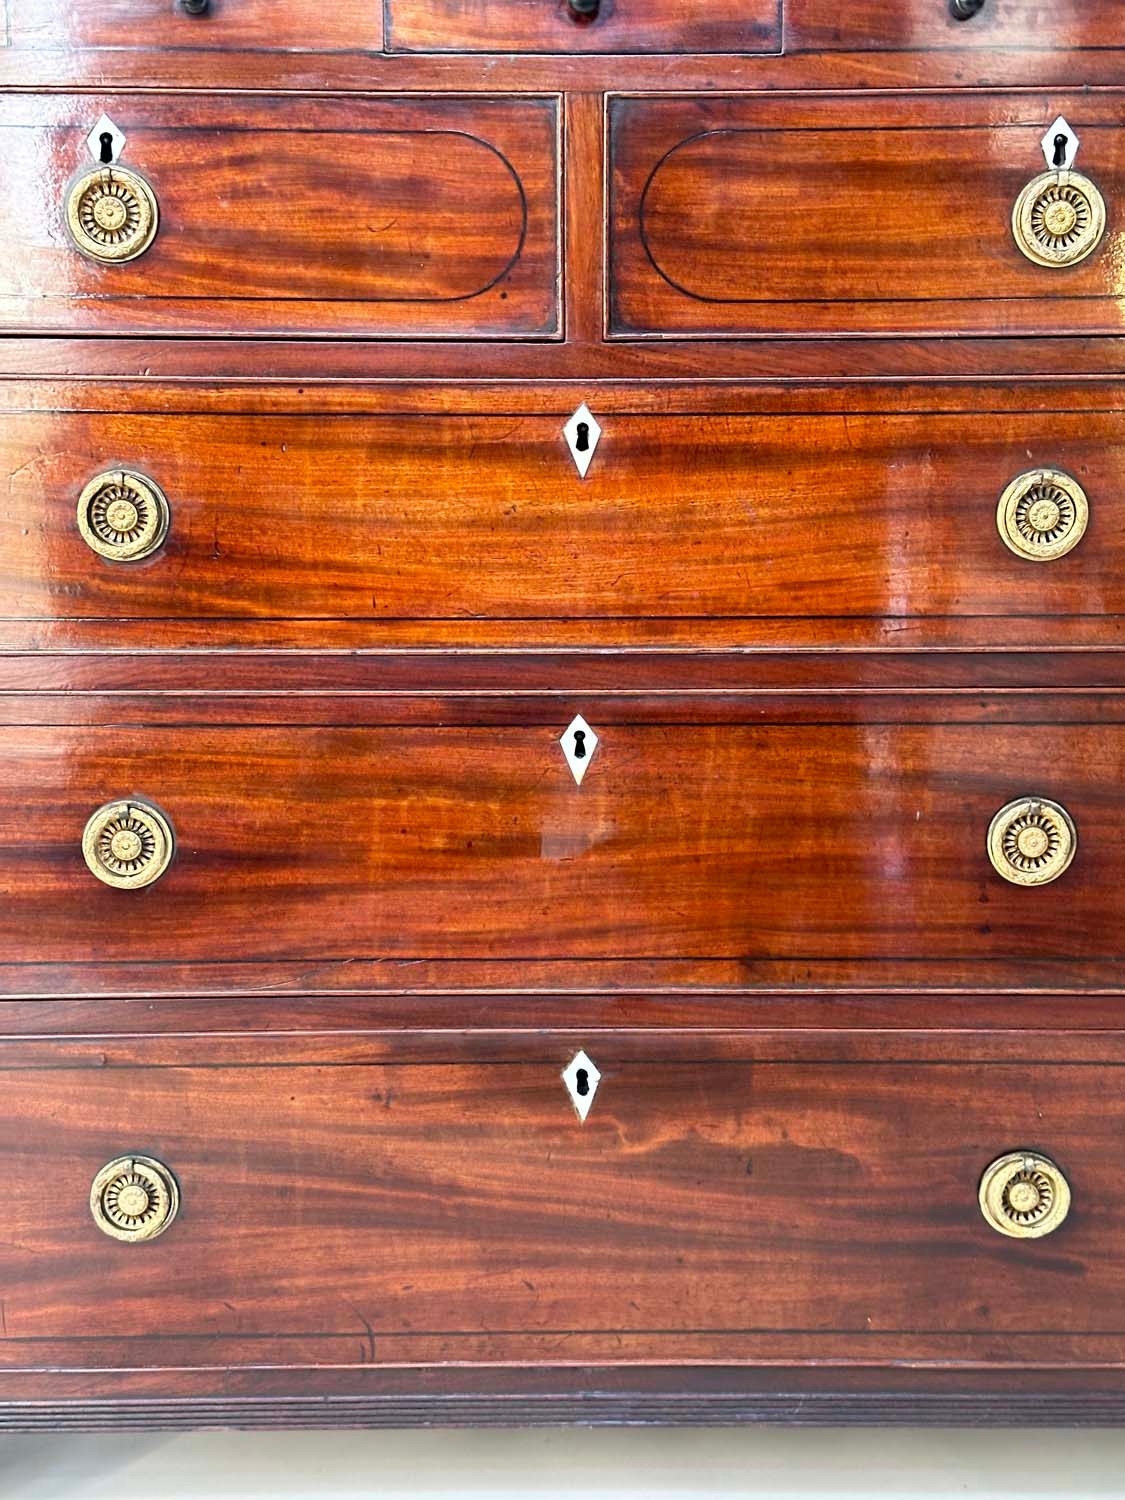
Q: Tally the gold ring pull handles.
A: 8